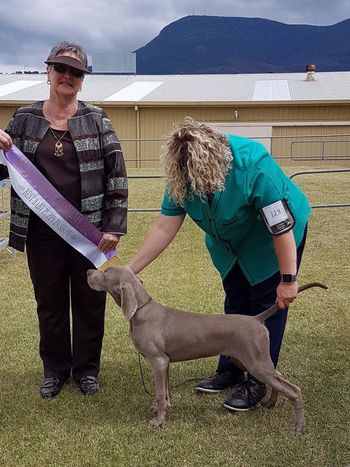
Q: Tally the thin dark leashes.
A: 1